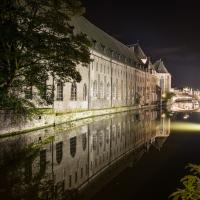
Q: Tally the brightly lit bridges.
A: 1